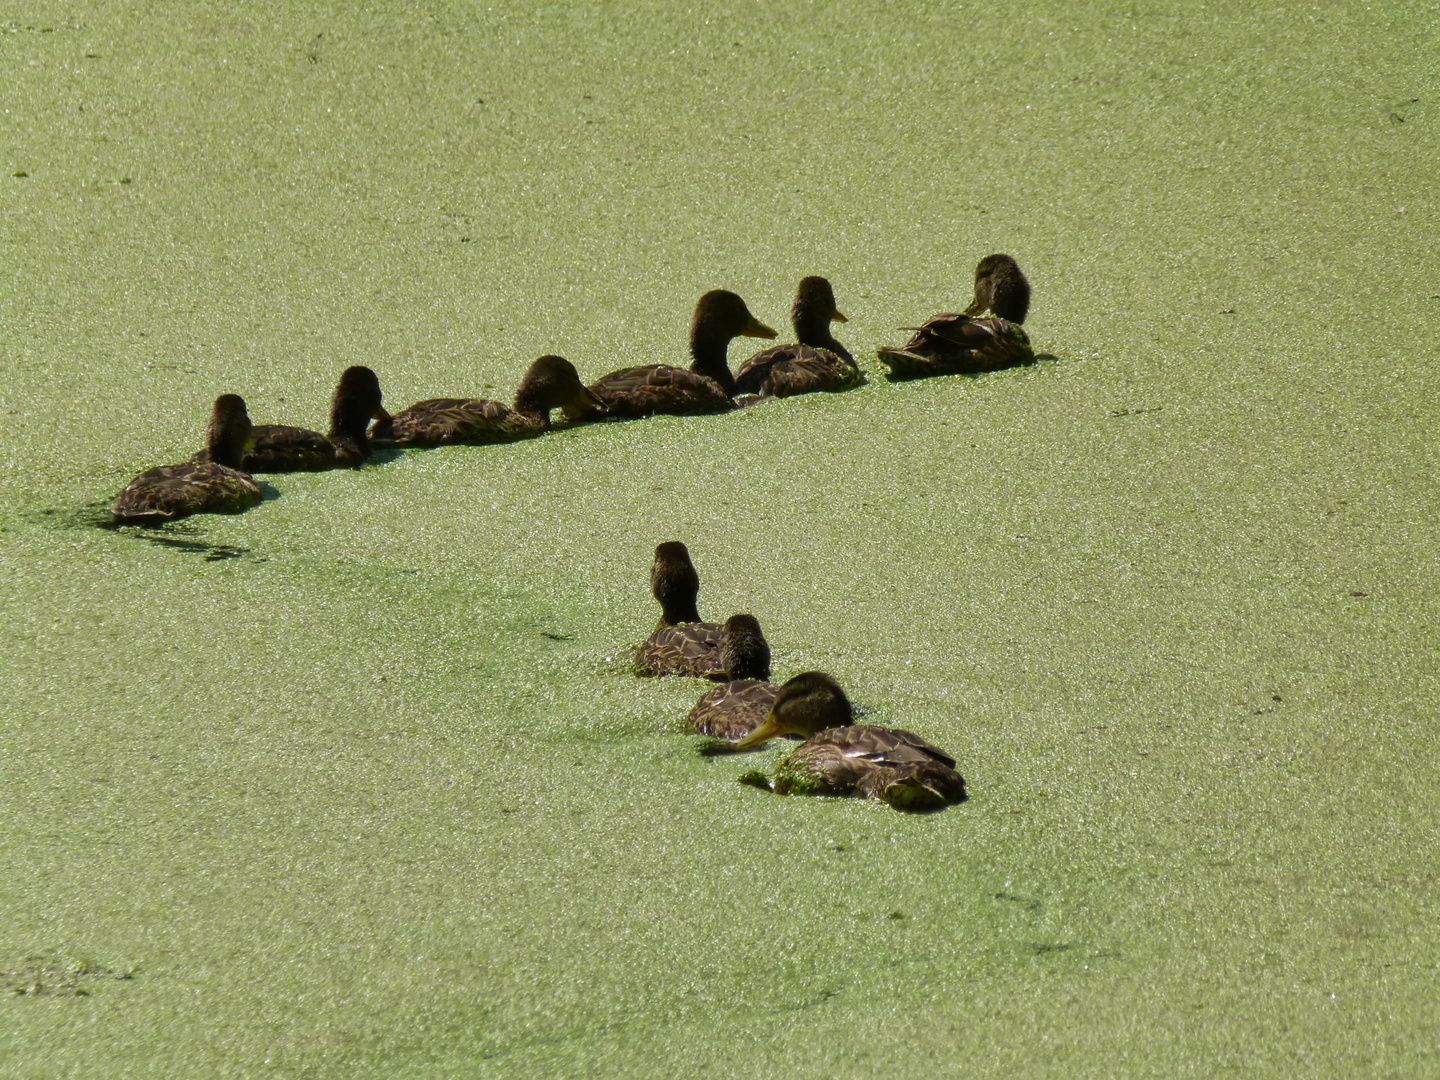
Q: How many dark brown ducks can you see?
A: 9